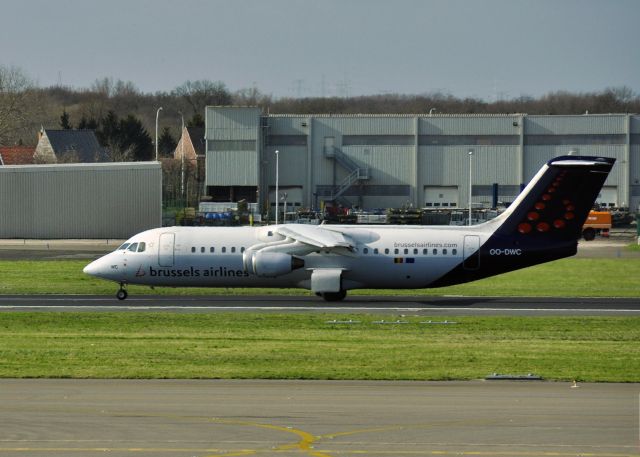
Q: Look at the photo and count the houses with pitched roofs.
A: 3